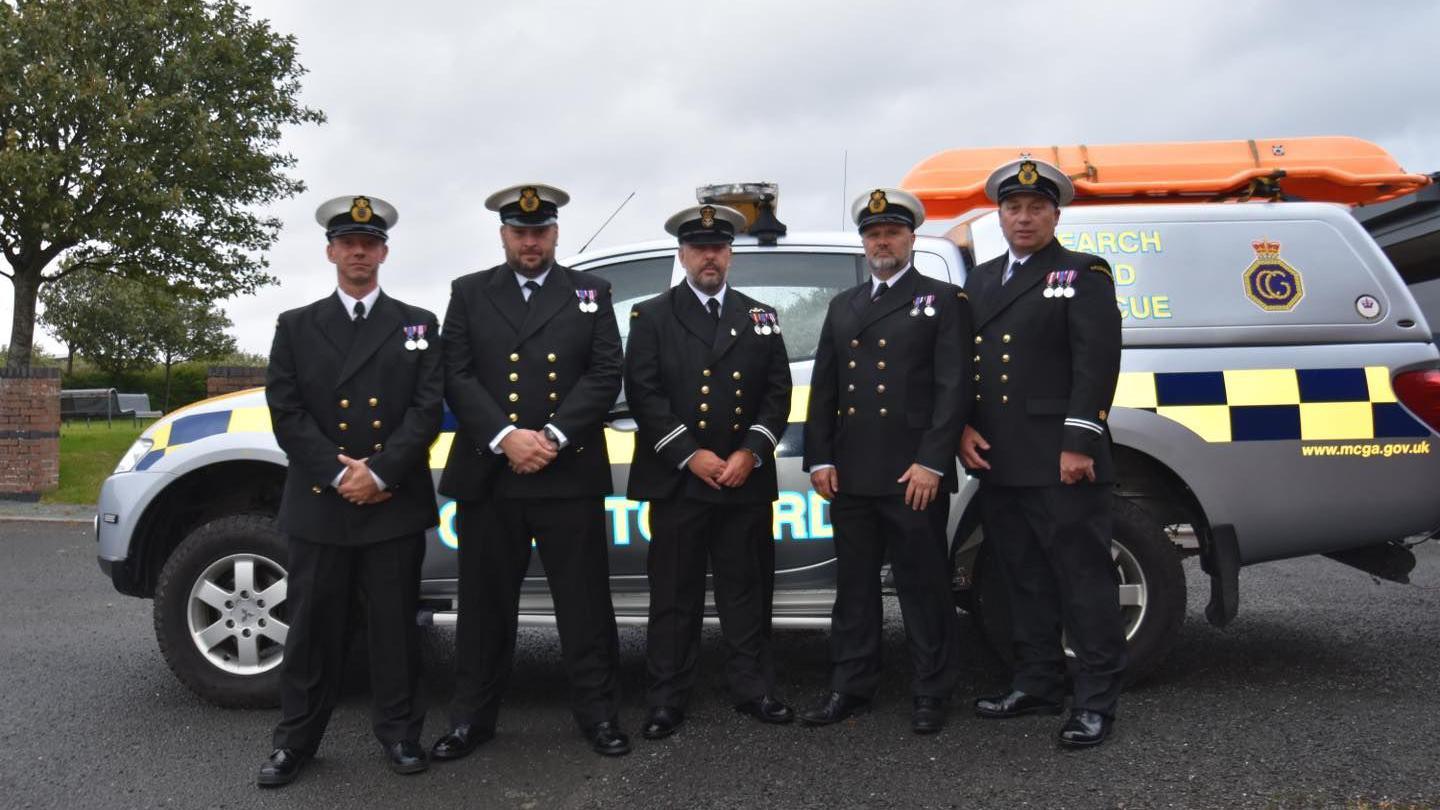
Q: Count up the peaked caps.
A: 5